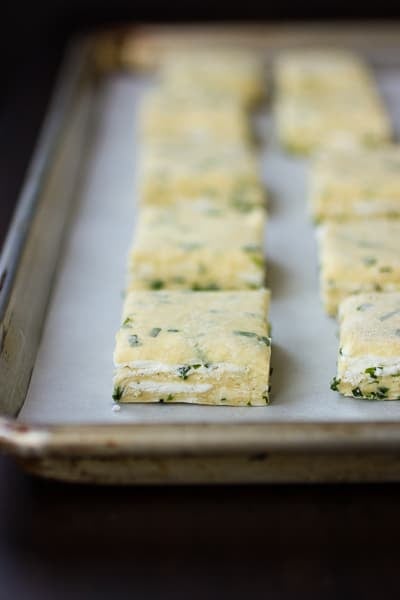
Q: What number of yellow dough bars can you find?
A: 10